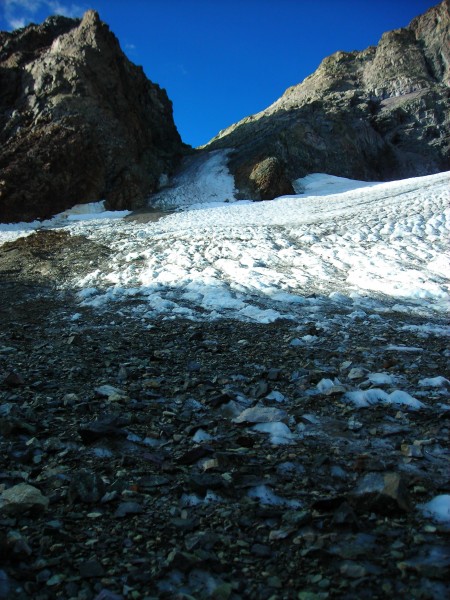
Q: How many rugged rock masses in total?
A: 2